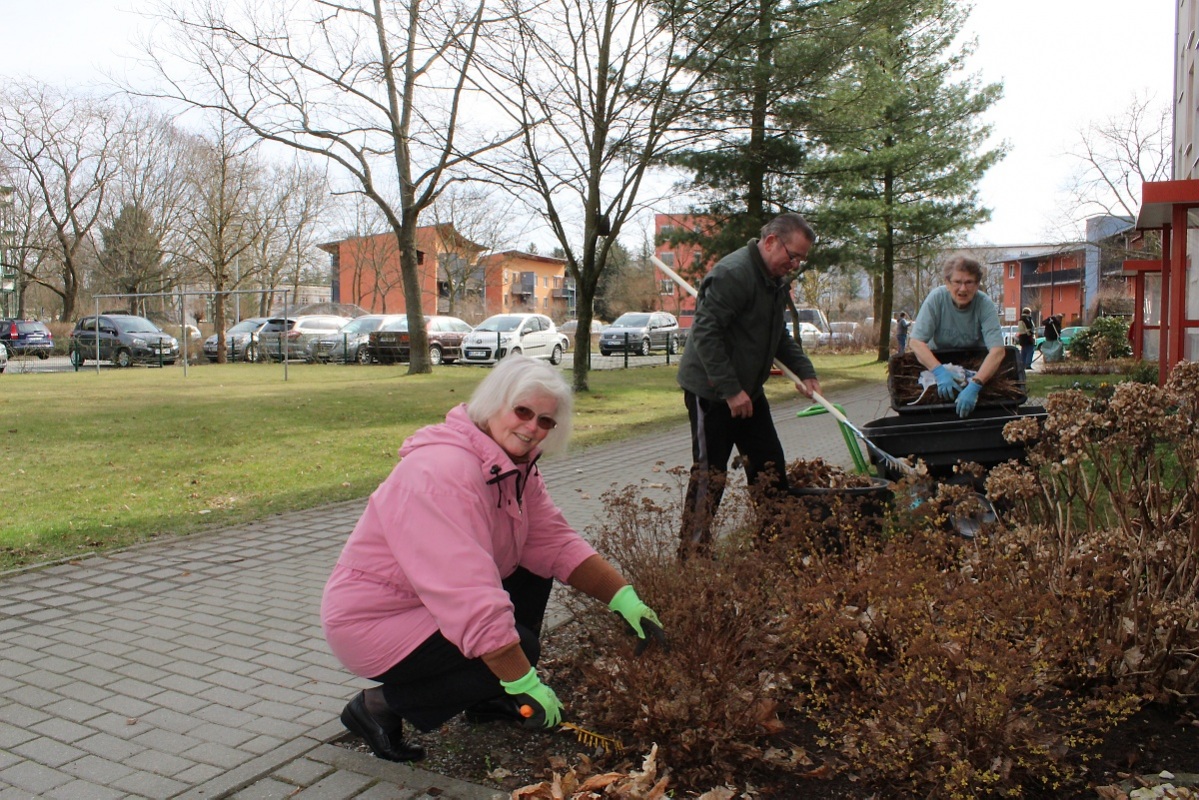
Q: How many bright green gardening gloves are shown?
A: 2